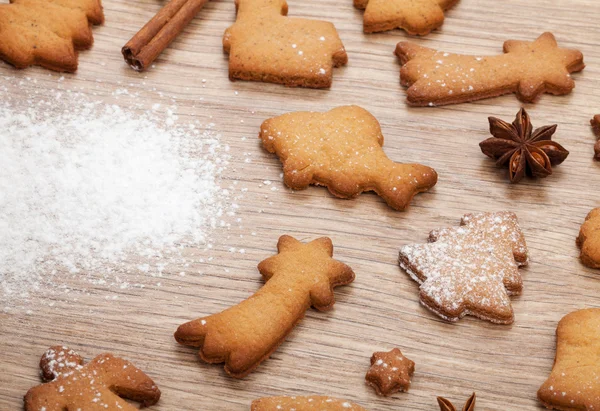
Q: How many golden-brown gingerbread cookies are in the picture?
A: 13